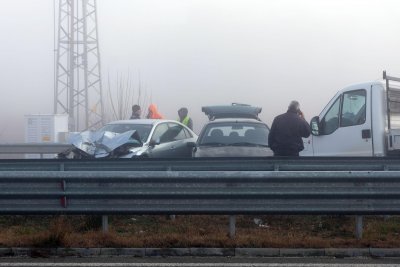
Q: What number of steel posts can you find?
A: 3